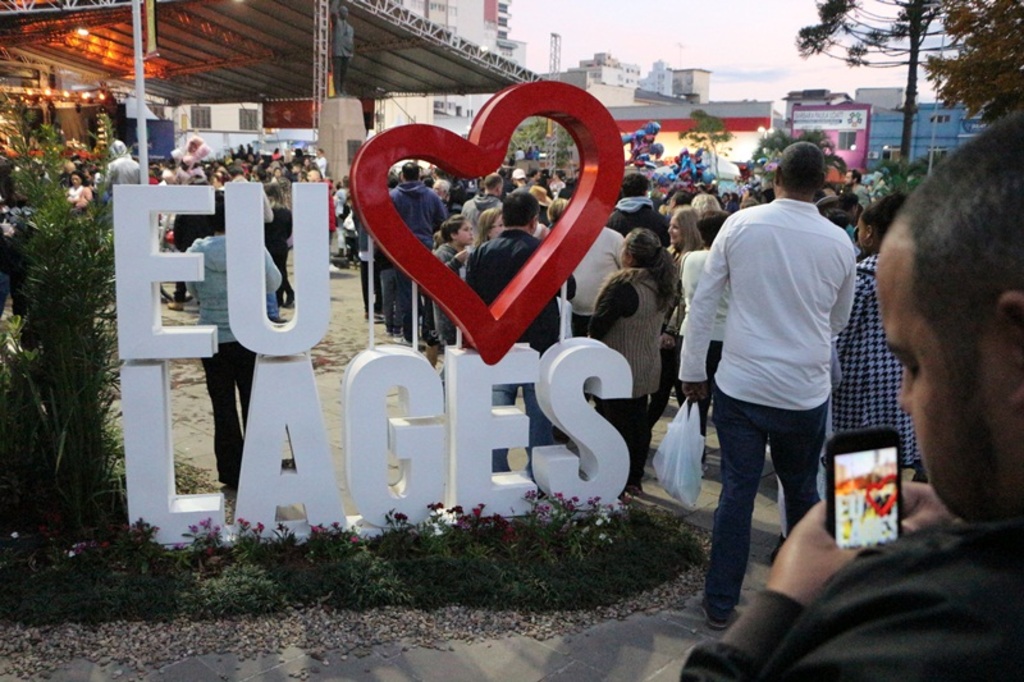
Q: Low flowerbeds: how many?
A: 1